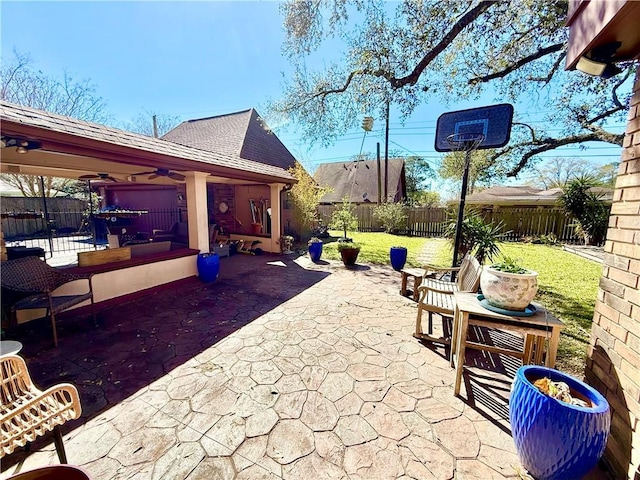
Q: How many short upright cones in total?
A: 0